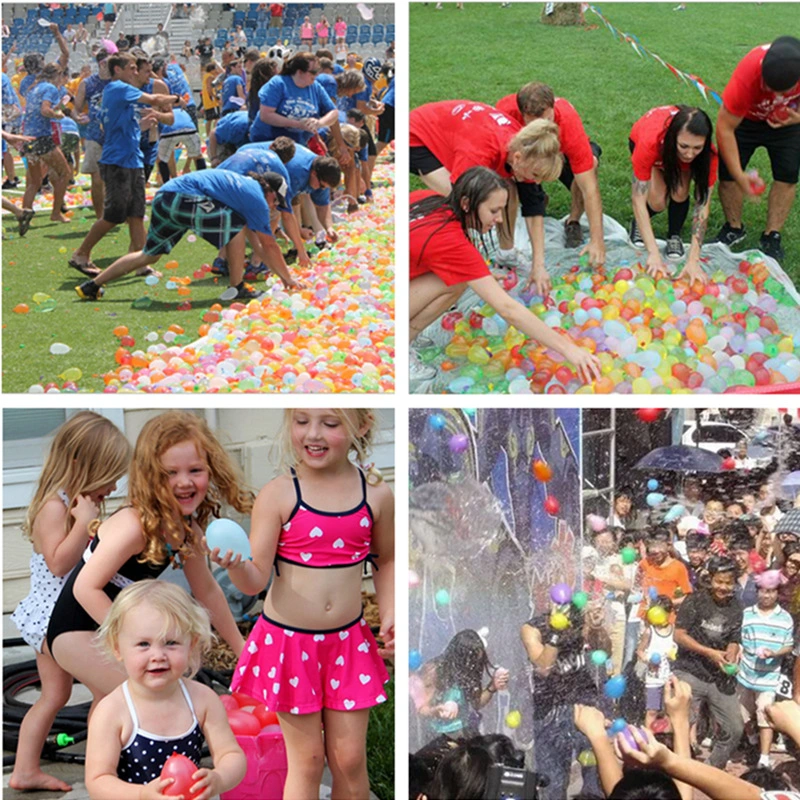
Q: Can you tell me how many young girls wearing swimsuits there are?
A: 4